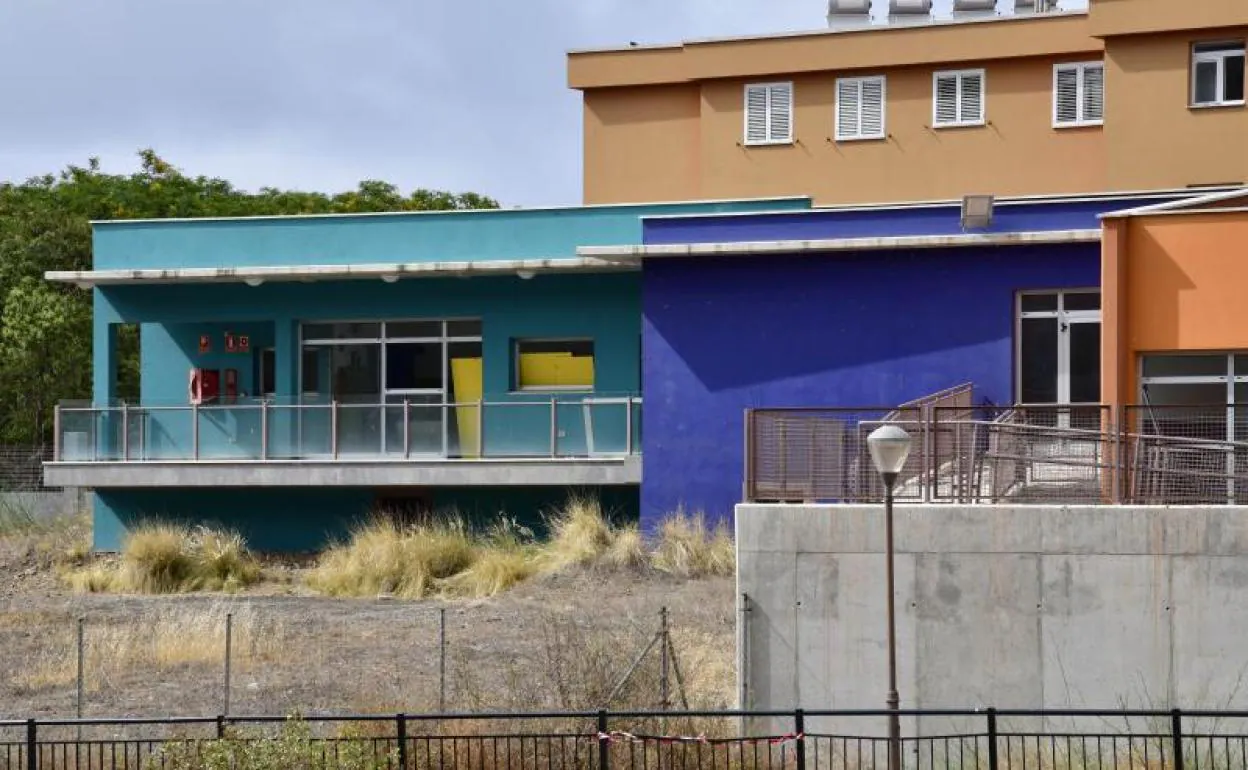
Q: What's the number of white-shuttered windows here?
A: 4